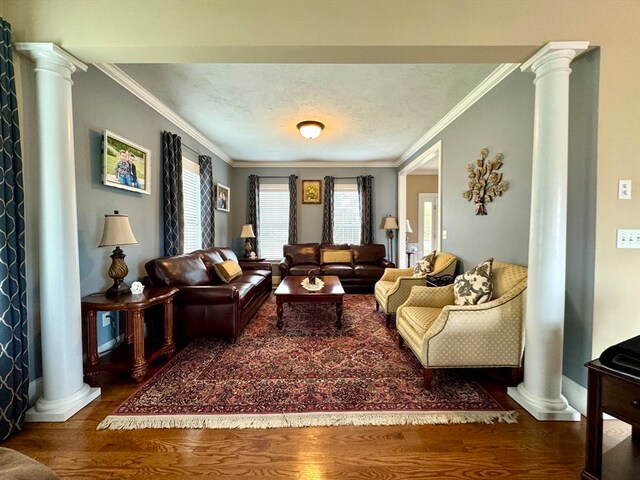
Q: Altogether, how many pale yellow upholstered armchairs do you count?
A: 2